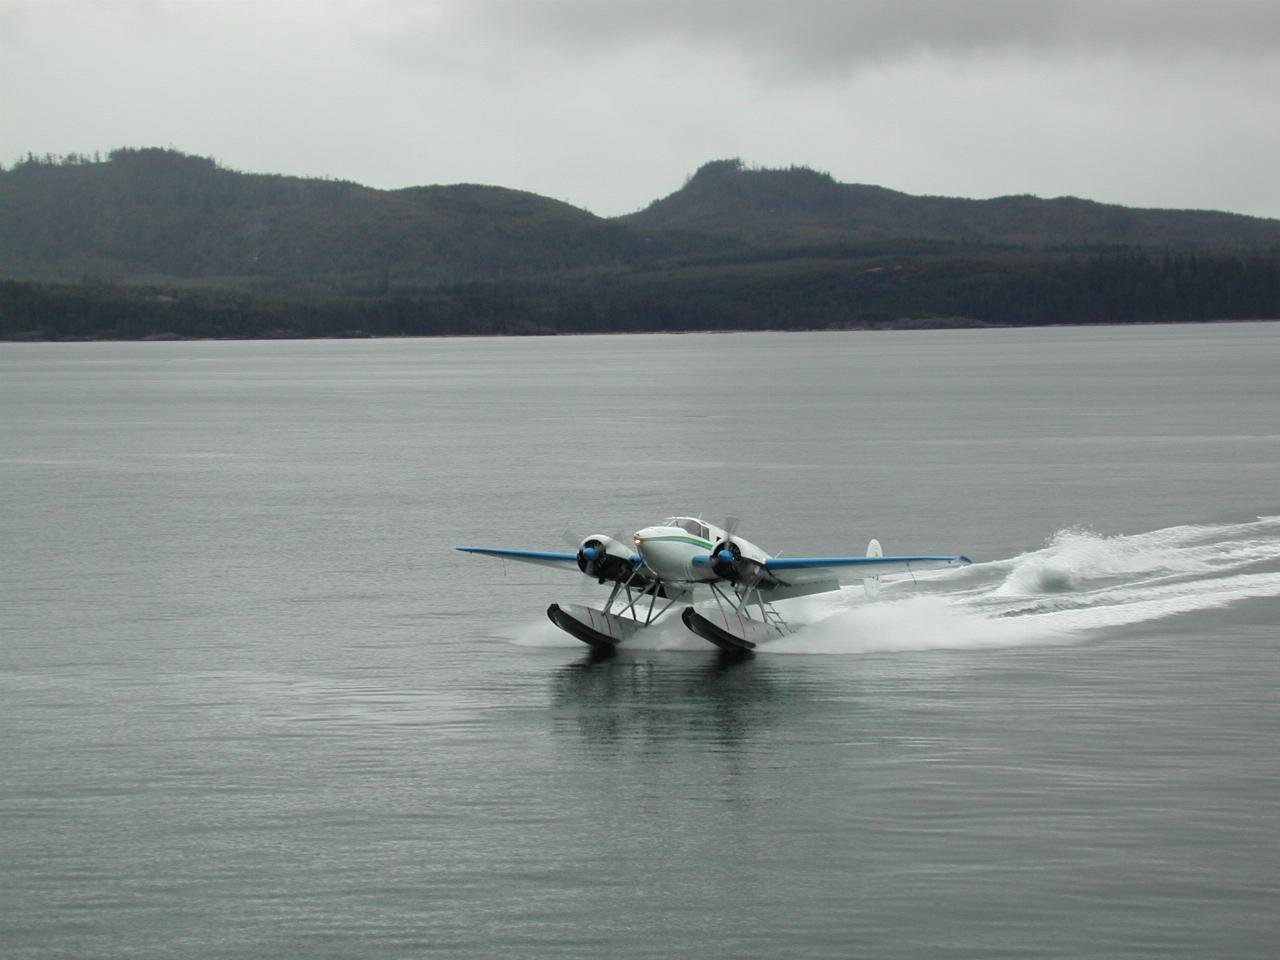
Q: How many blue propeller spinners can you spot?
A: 2